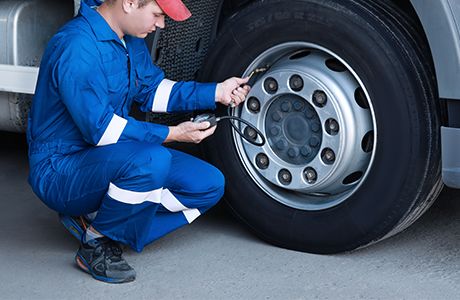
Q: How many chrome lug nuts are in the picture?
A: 10